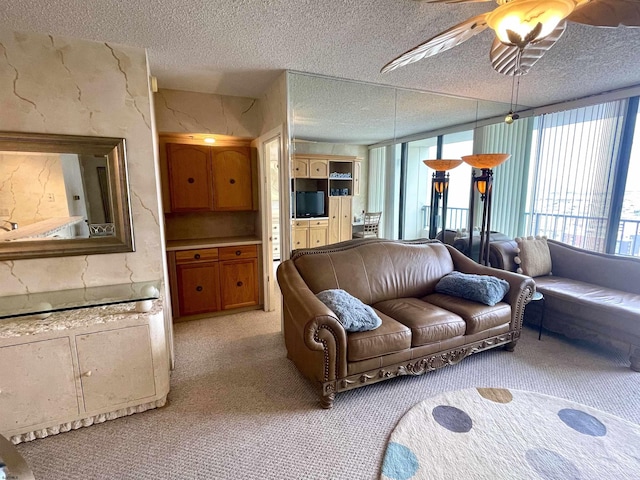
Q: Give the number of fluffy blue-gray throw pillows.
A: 2